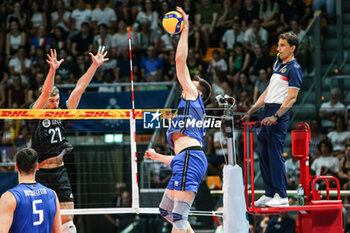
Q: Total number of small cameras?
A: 2